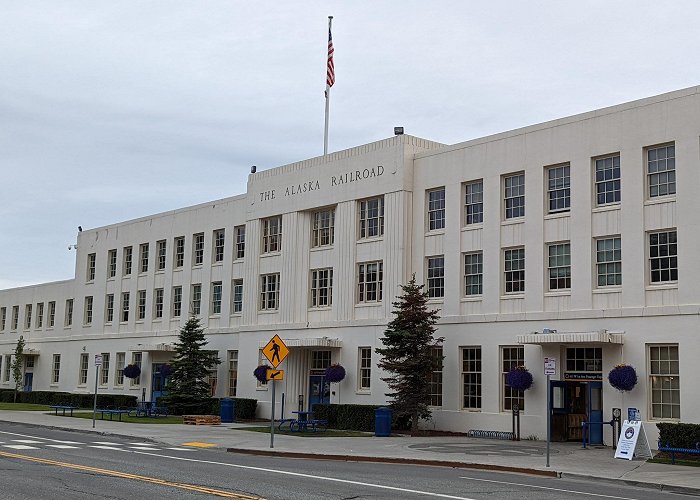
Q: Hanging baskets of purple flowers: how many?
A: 6